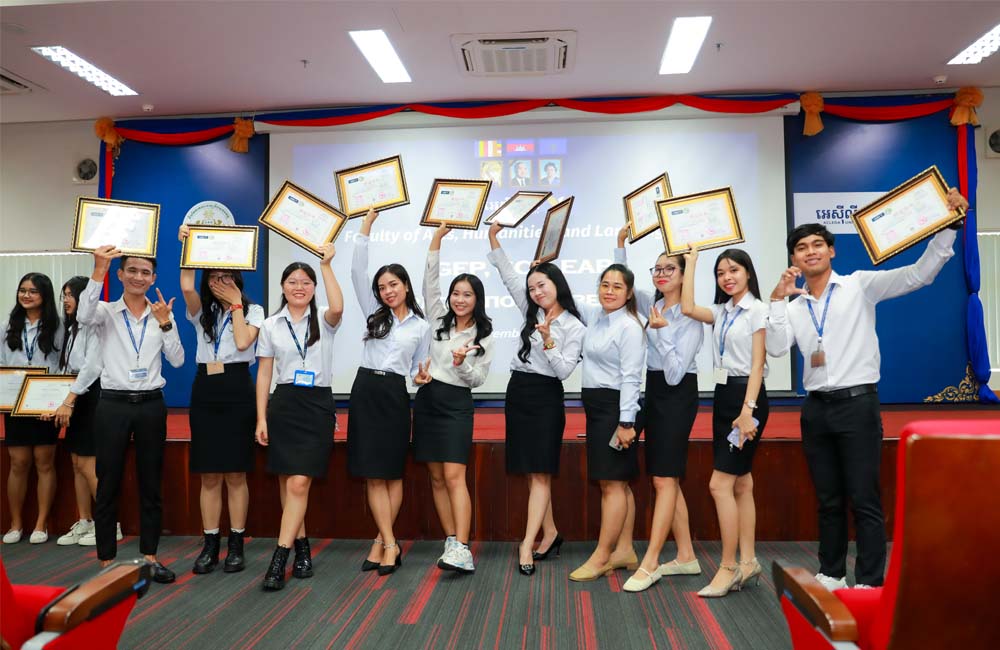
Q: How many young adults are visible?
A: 12